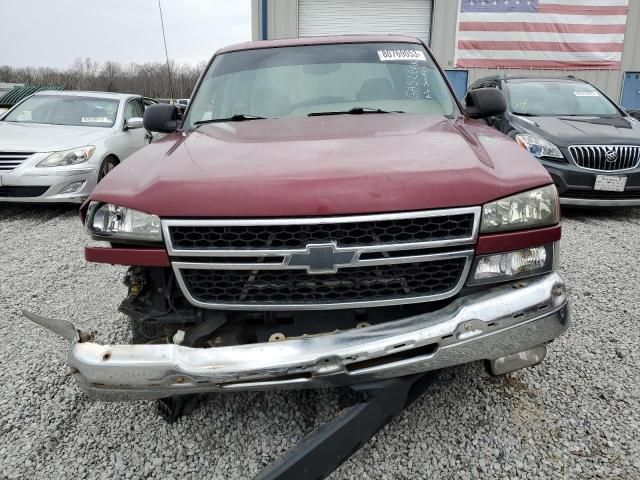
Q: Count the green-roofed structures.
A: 1